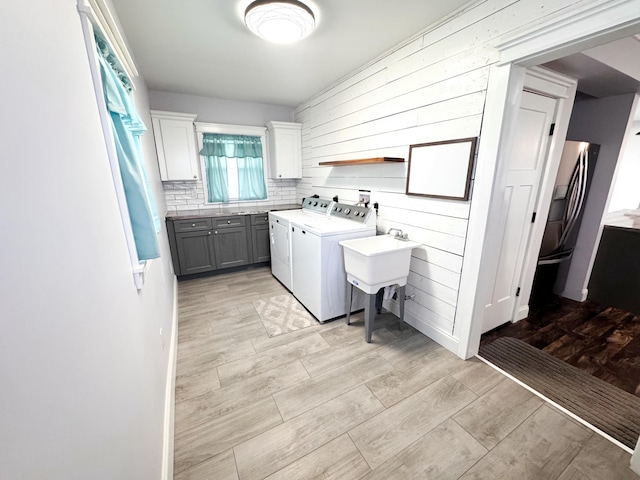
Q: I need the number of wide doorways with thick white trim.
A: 1